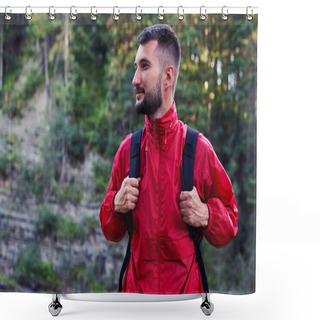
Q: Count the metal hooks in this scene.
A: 12